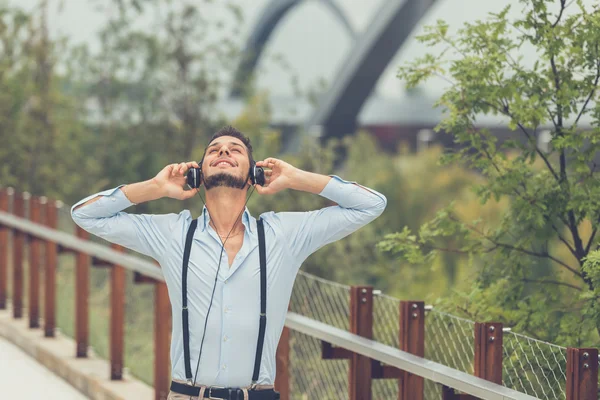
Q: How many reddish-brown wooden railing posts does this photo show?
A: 12